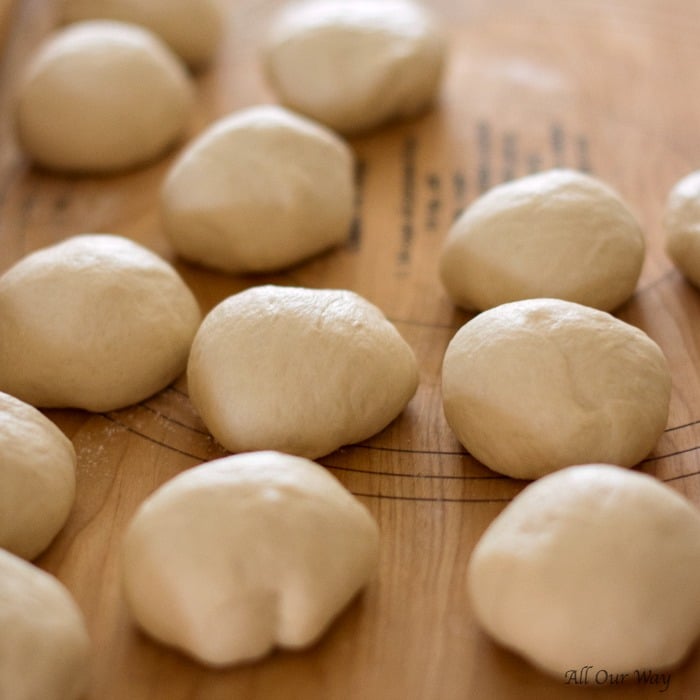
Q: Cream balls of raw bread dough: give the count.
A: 13